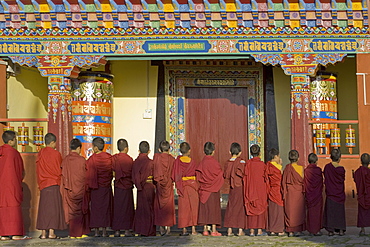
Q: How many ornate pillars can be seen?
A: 2